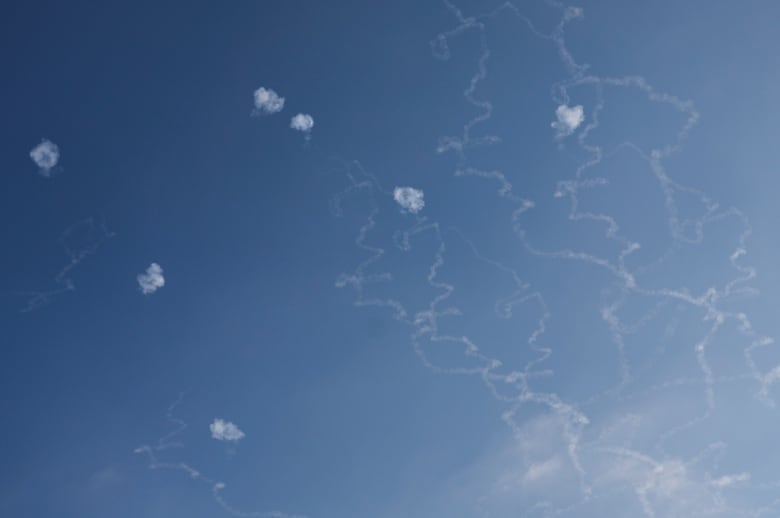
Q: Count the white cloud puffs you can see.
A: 7